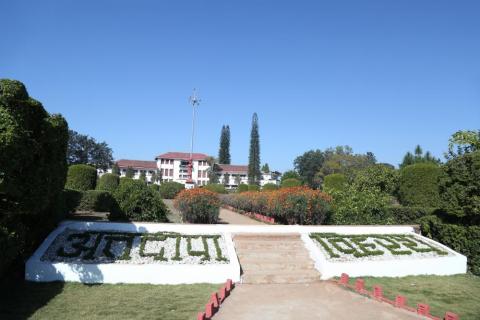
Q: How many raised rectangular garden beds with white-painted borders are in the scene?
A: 2